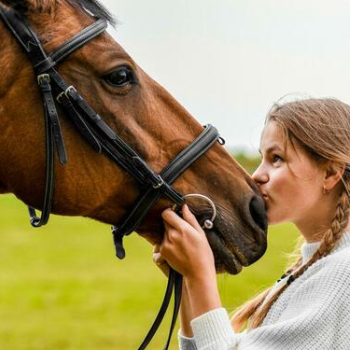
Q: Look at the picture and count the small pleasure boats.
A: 0